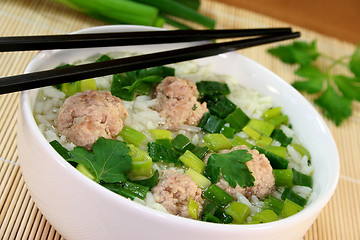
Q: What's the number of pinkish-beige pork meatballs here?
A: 4